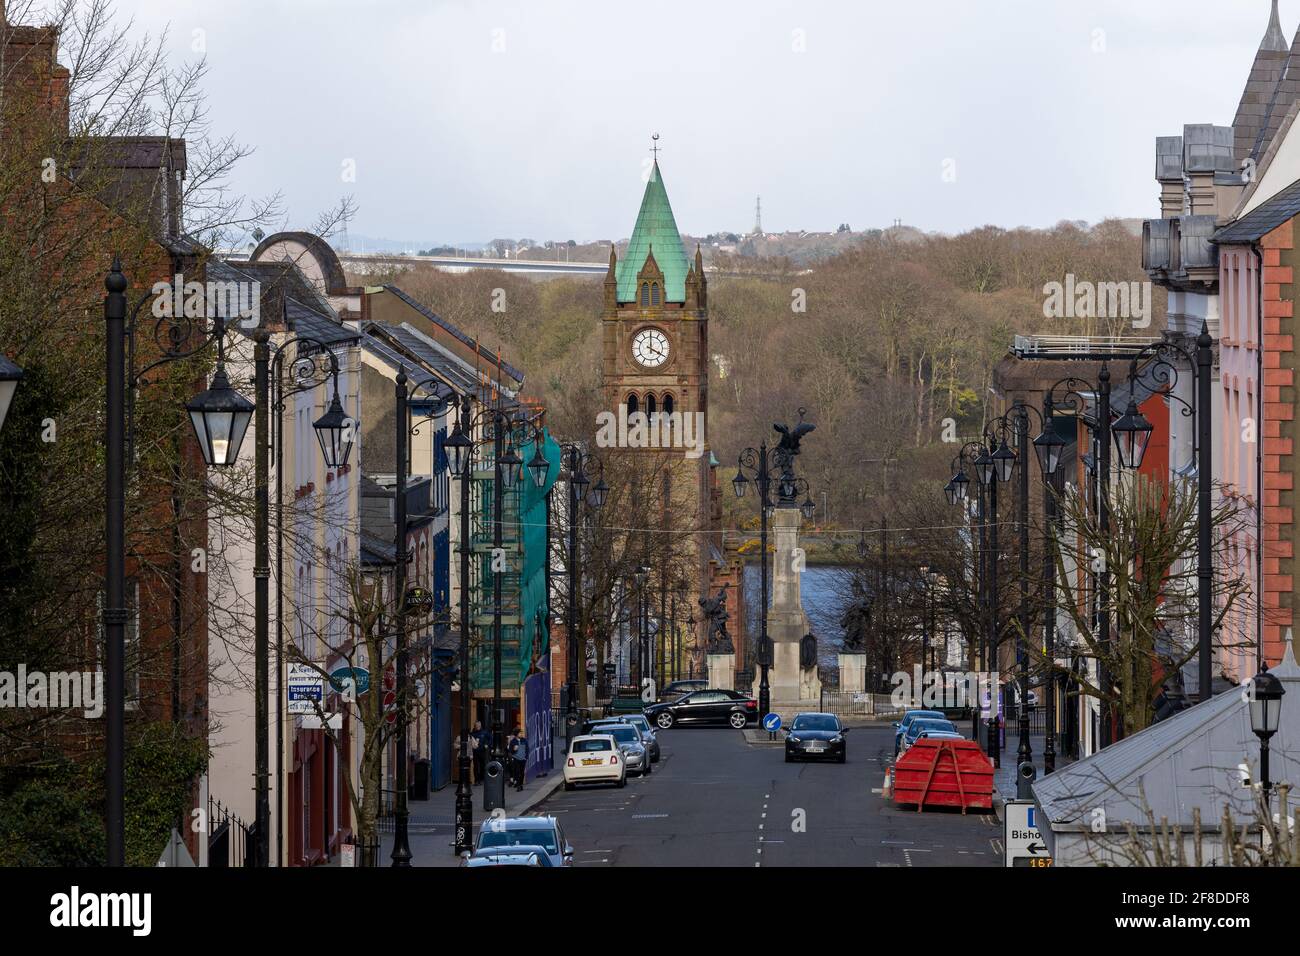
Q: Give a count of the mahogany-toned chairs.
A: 0